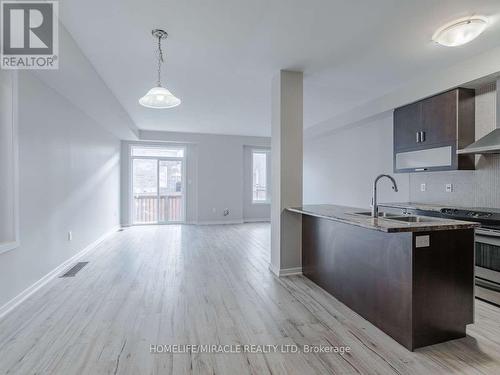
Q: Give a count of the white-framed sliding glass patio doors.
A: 1